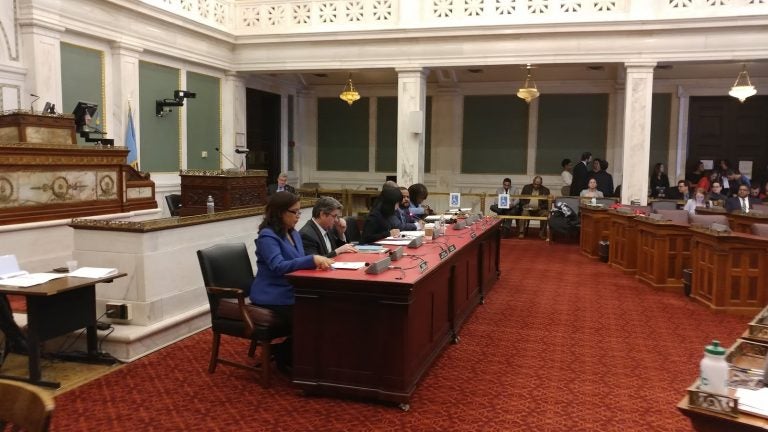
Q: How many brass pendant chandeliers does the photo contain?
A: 3